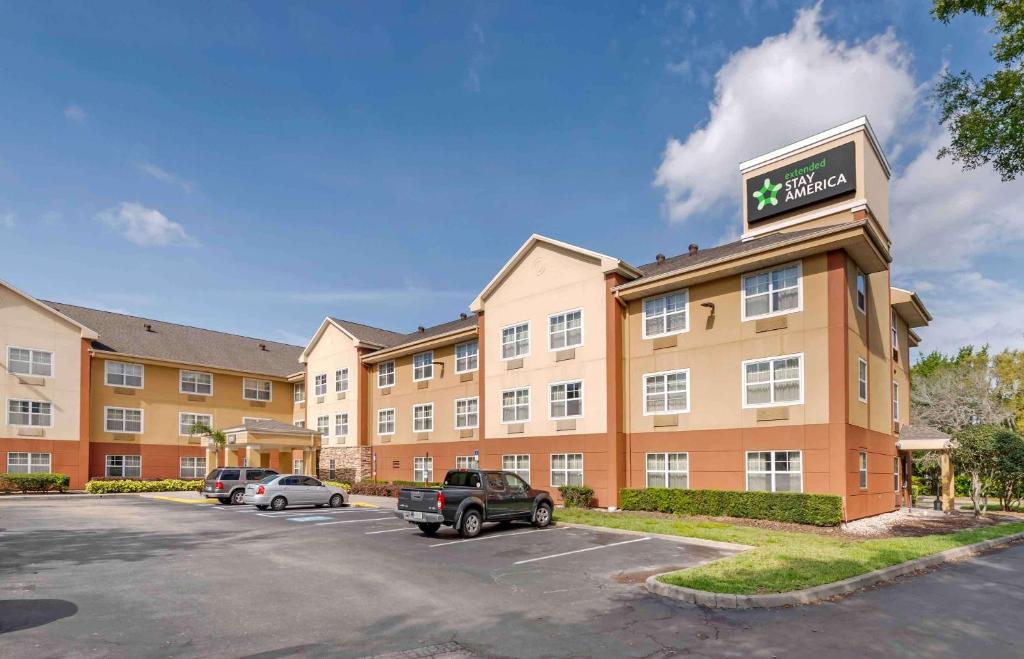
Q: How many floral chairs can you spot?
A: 0